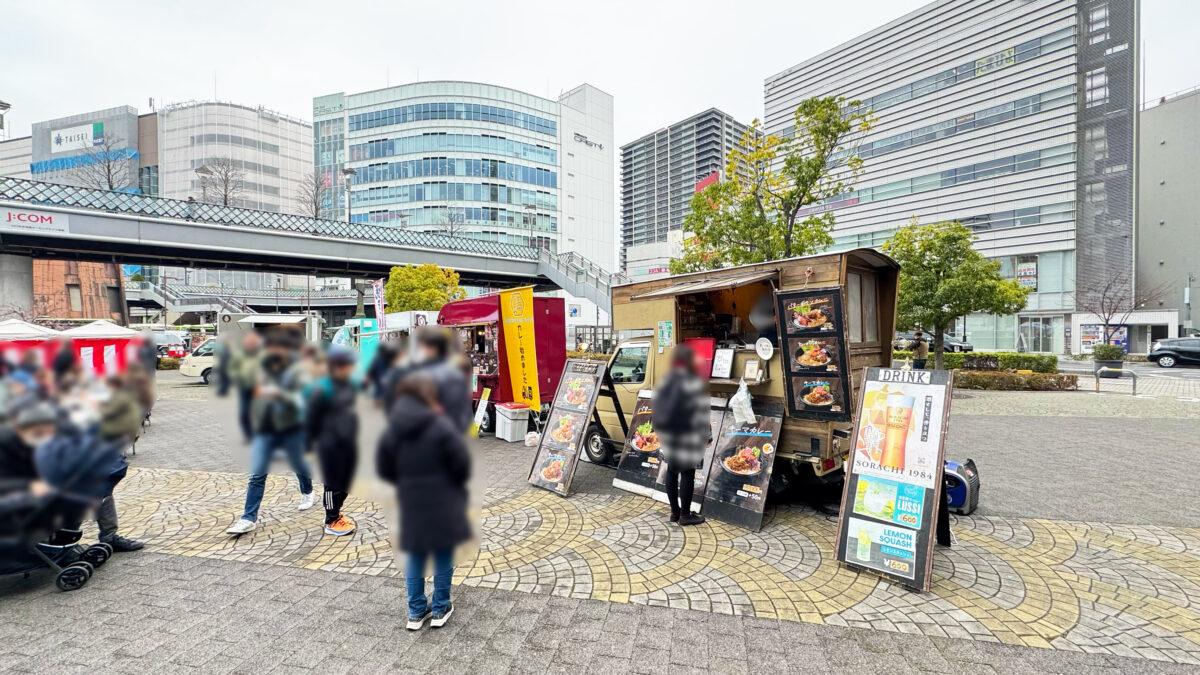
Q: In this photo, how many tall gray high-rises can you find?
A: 1